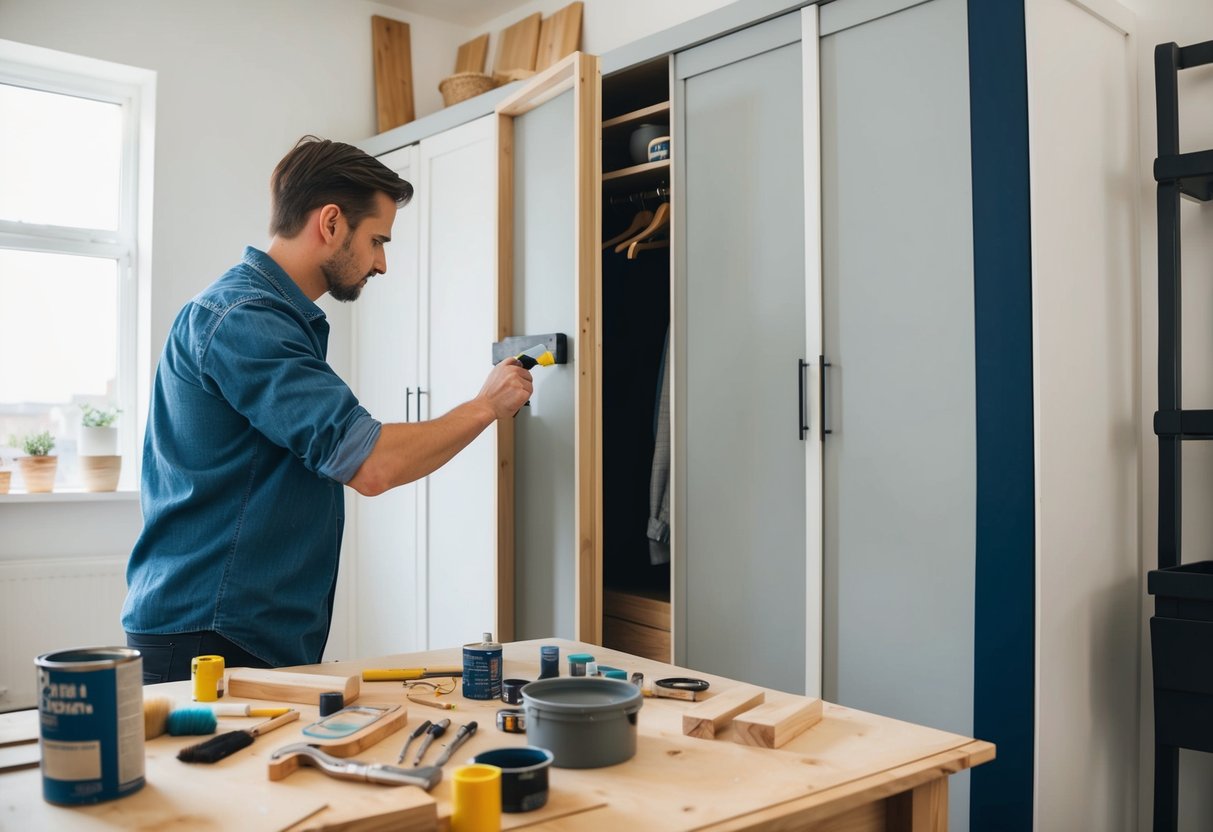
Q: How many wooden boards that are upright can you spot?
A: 4